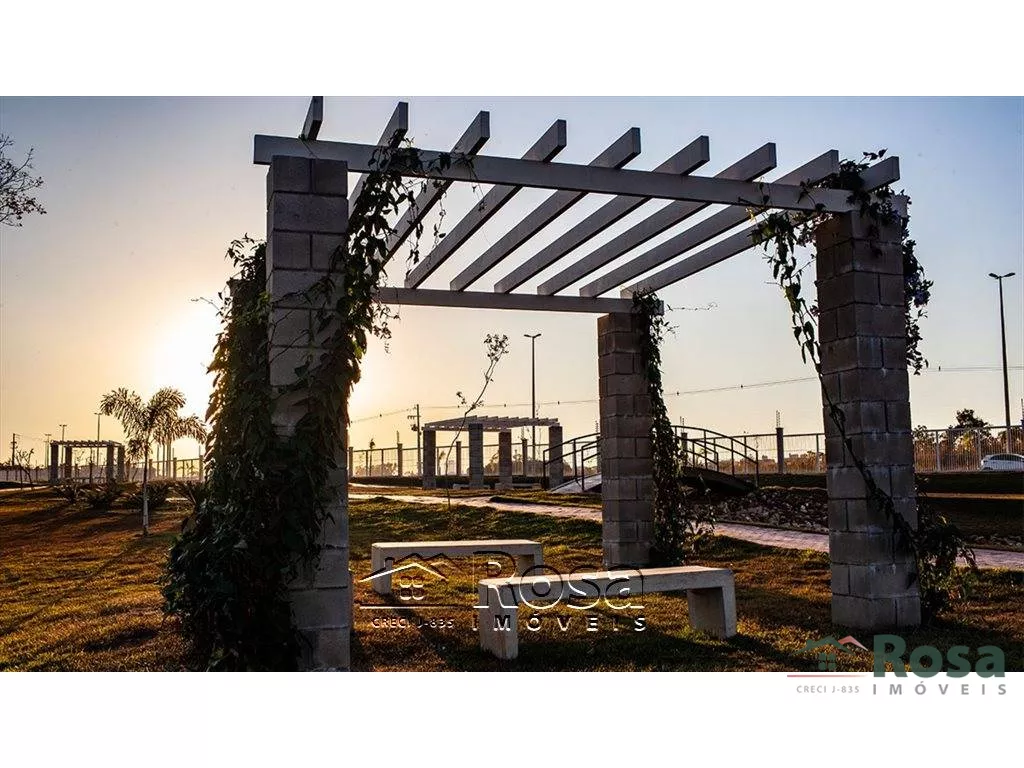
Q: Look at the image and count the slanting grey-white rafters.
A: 9